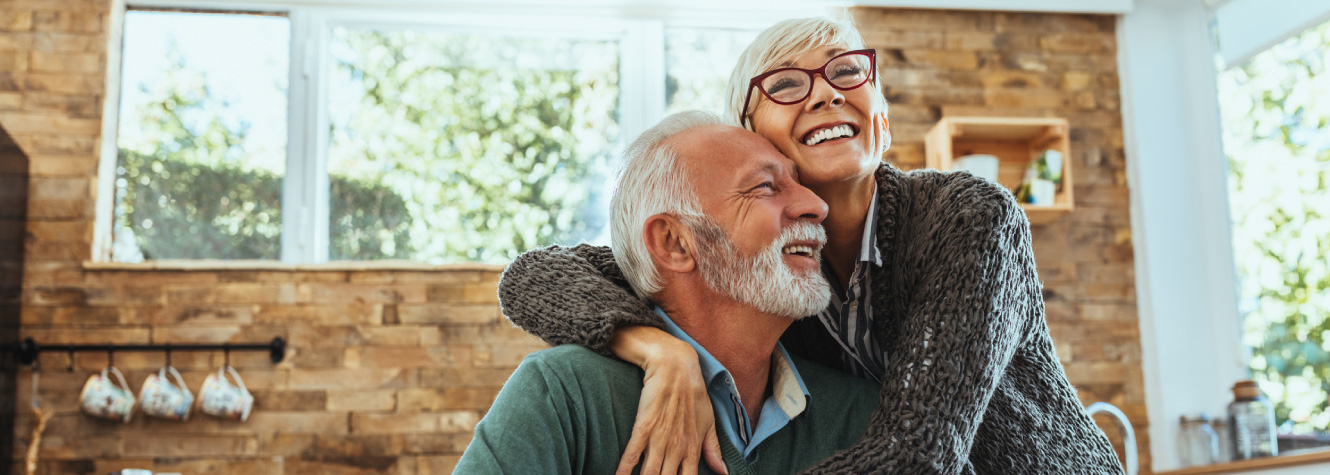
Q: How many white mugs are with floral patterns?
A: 3